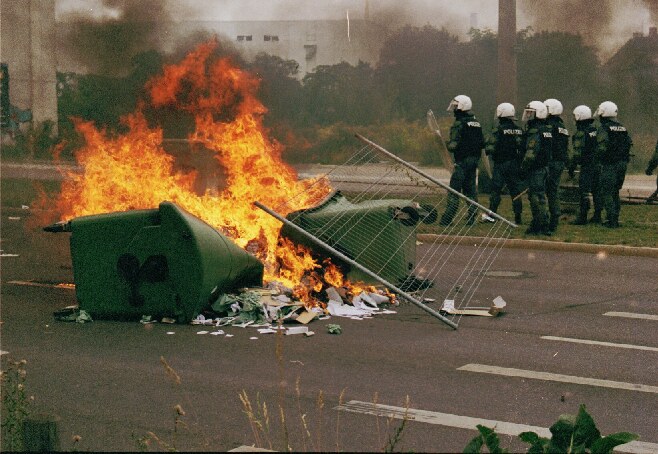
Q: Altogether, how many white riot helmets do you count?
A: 6